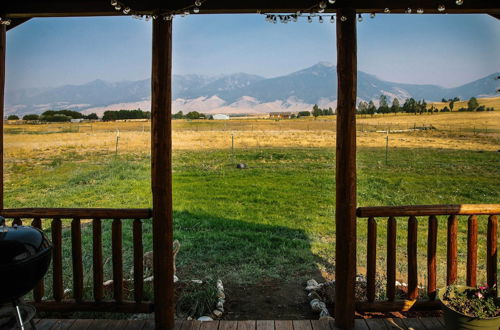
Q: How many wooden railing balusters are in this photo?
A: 14